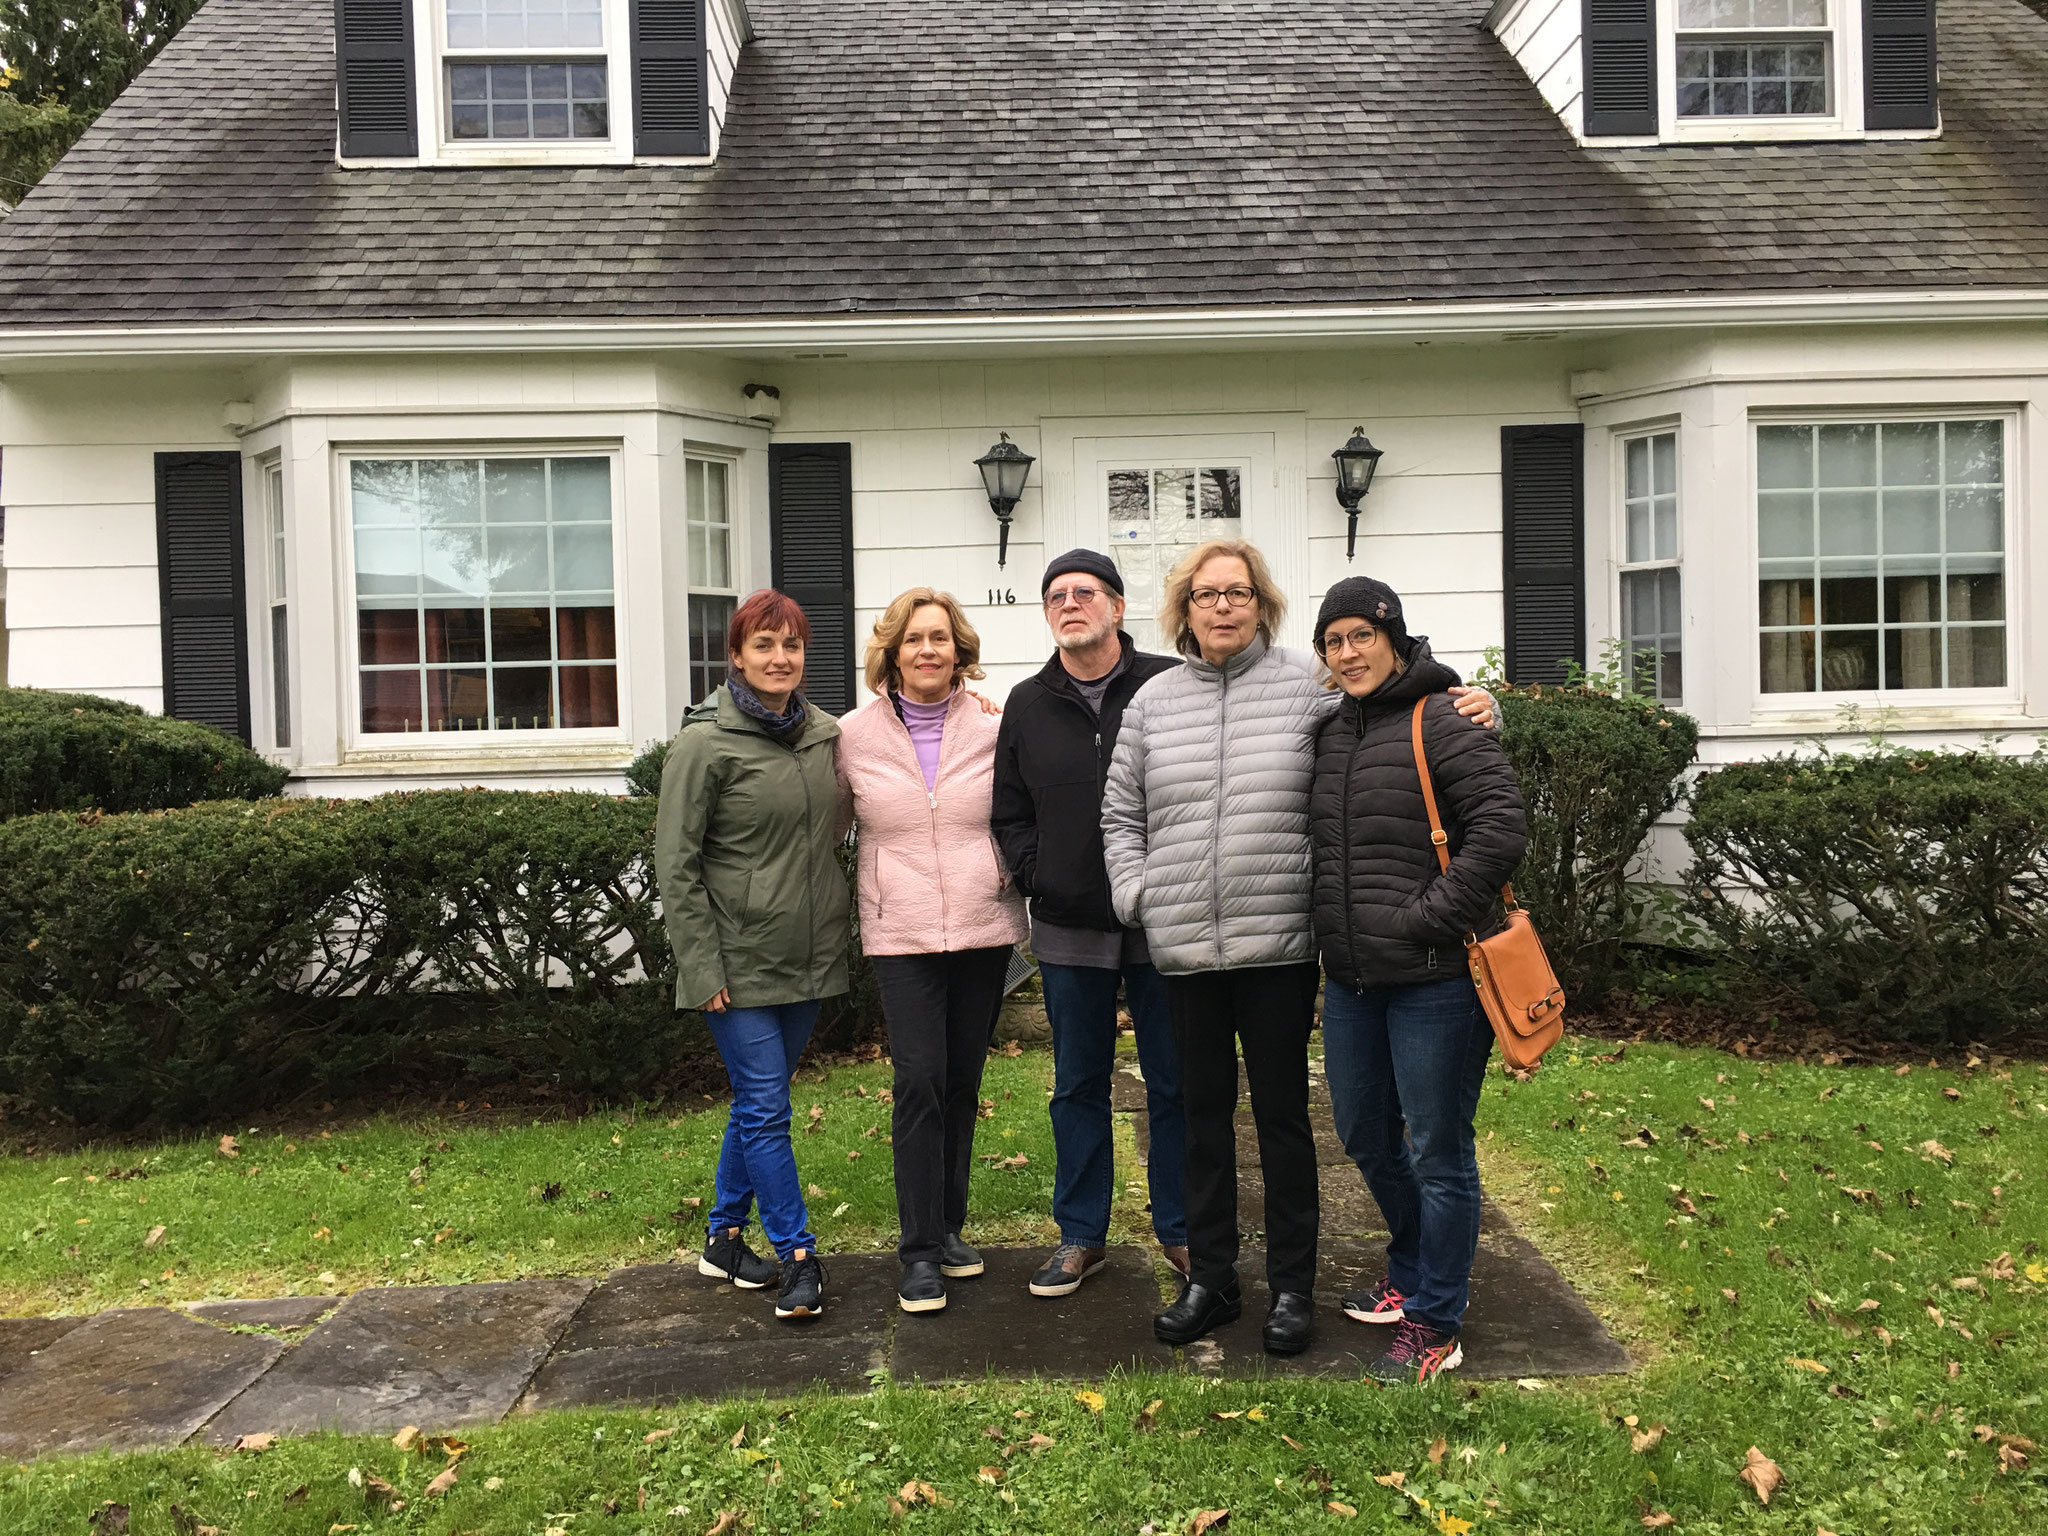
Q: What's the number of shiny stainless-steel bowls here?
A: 0